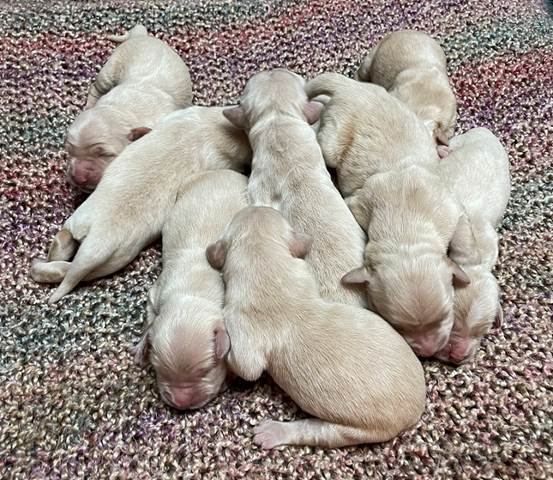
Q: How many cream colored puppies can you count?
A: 8